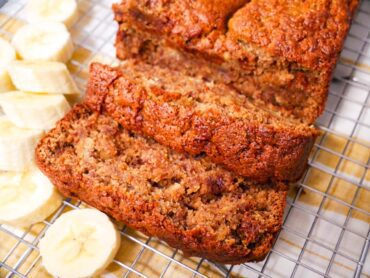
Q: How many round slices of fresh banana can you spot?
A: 8